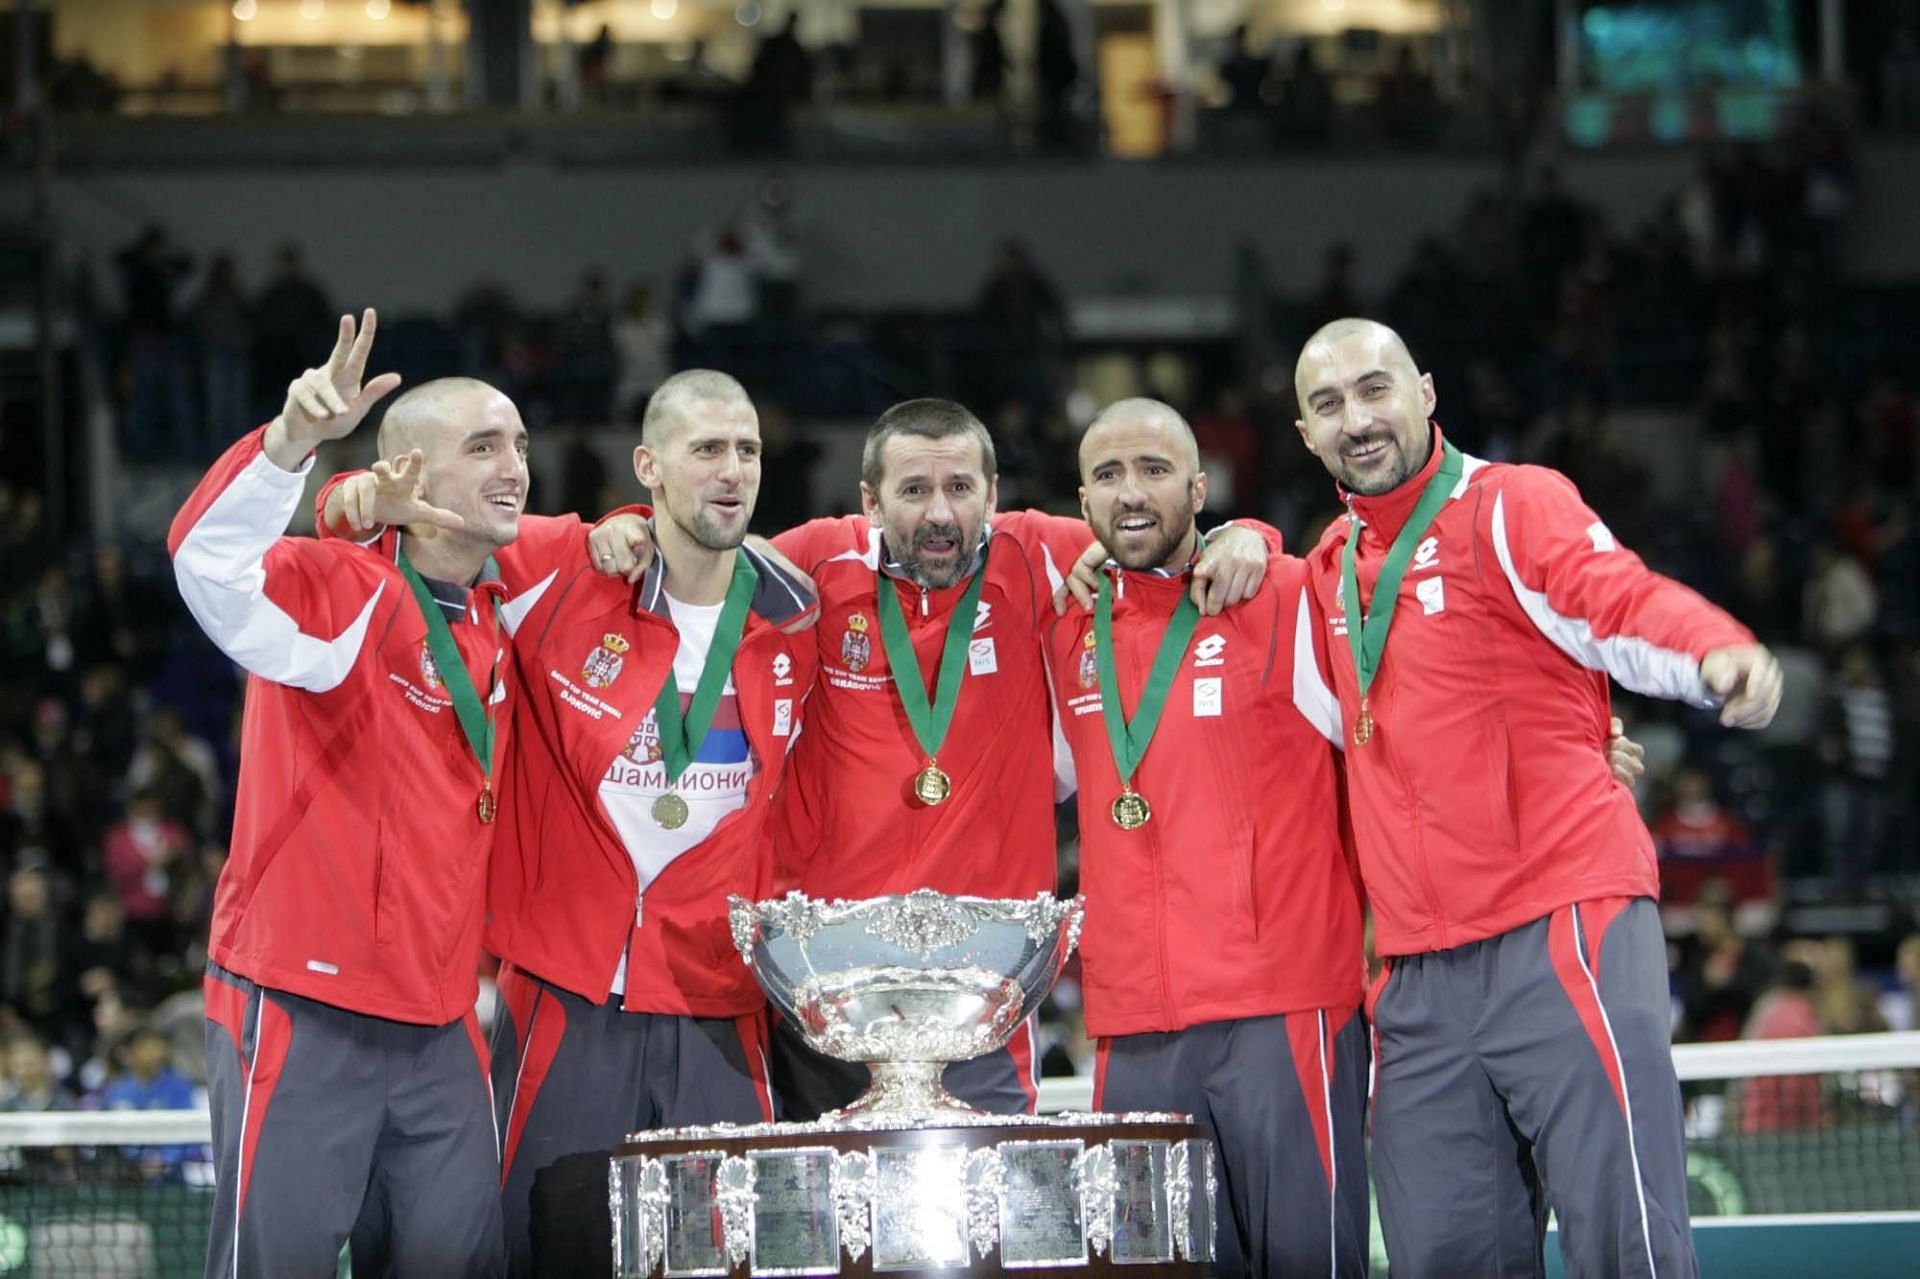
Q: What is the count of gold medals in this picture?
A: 5